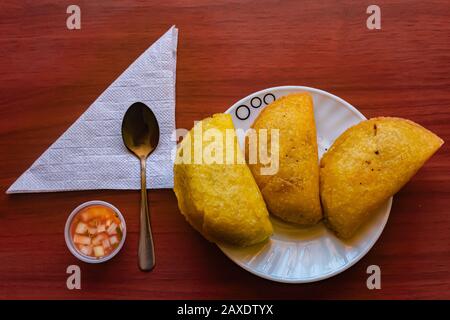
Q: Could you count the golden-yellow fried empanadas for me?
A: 3